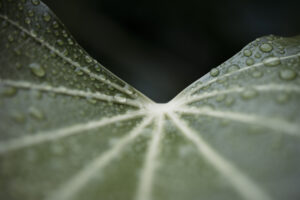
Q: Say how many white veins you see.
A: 9